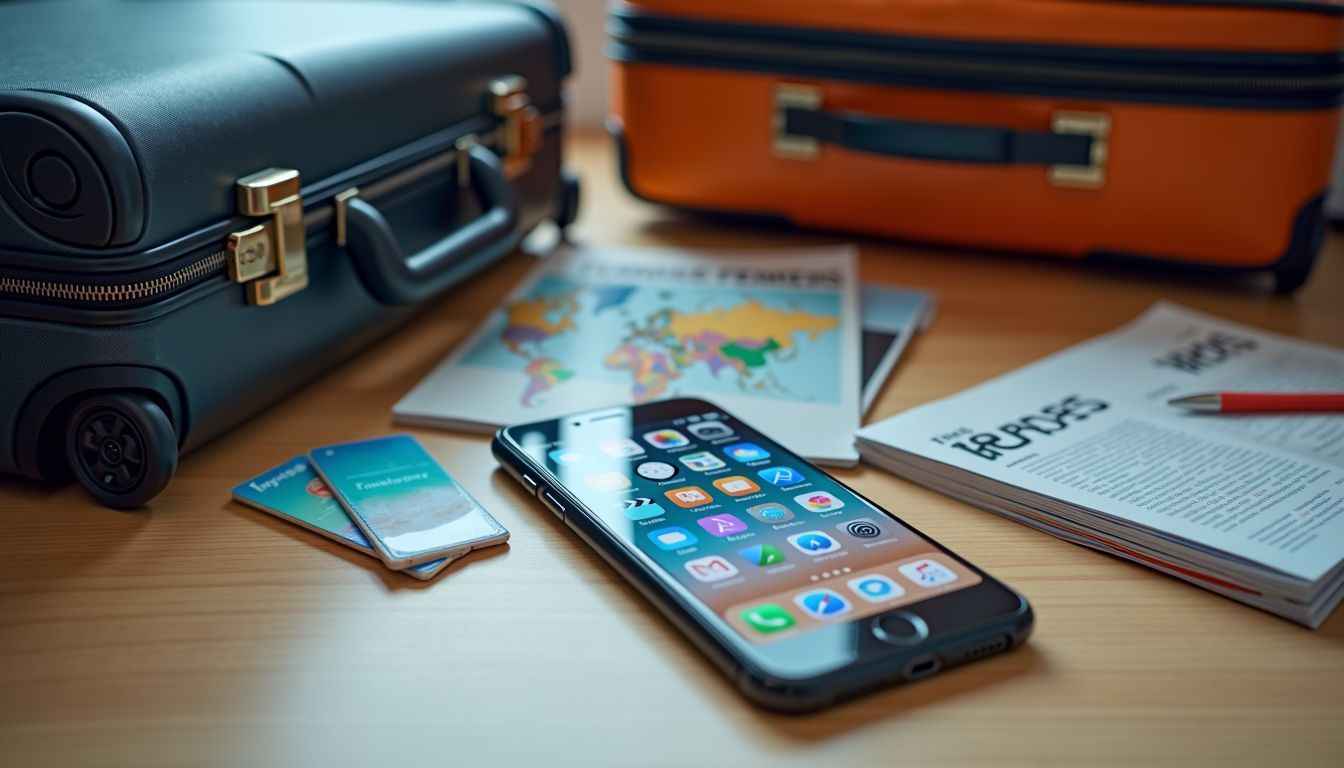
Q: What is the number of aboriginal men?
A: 0